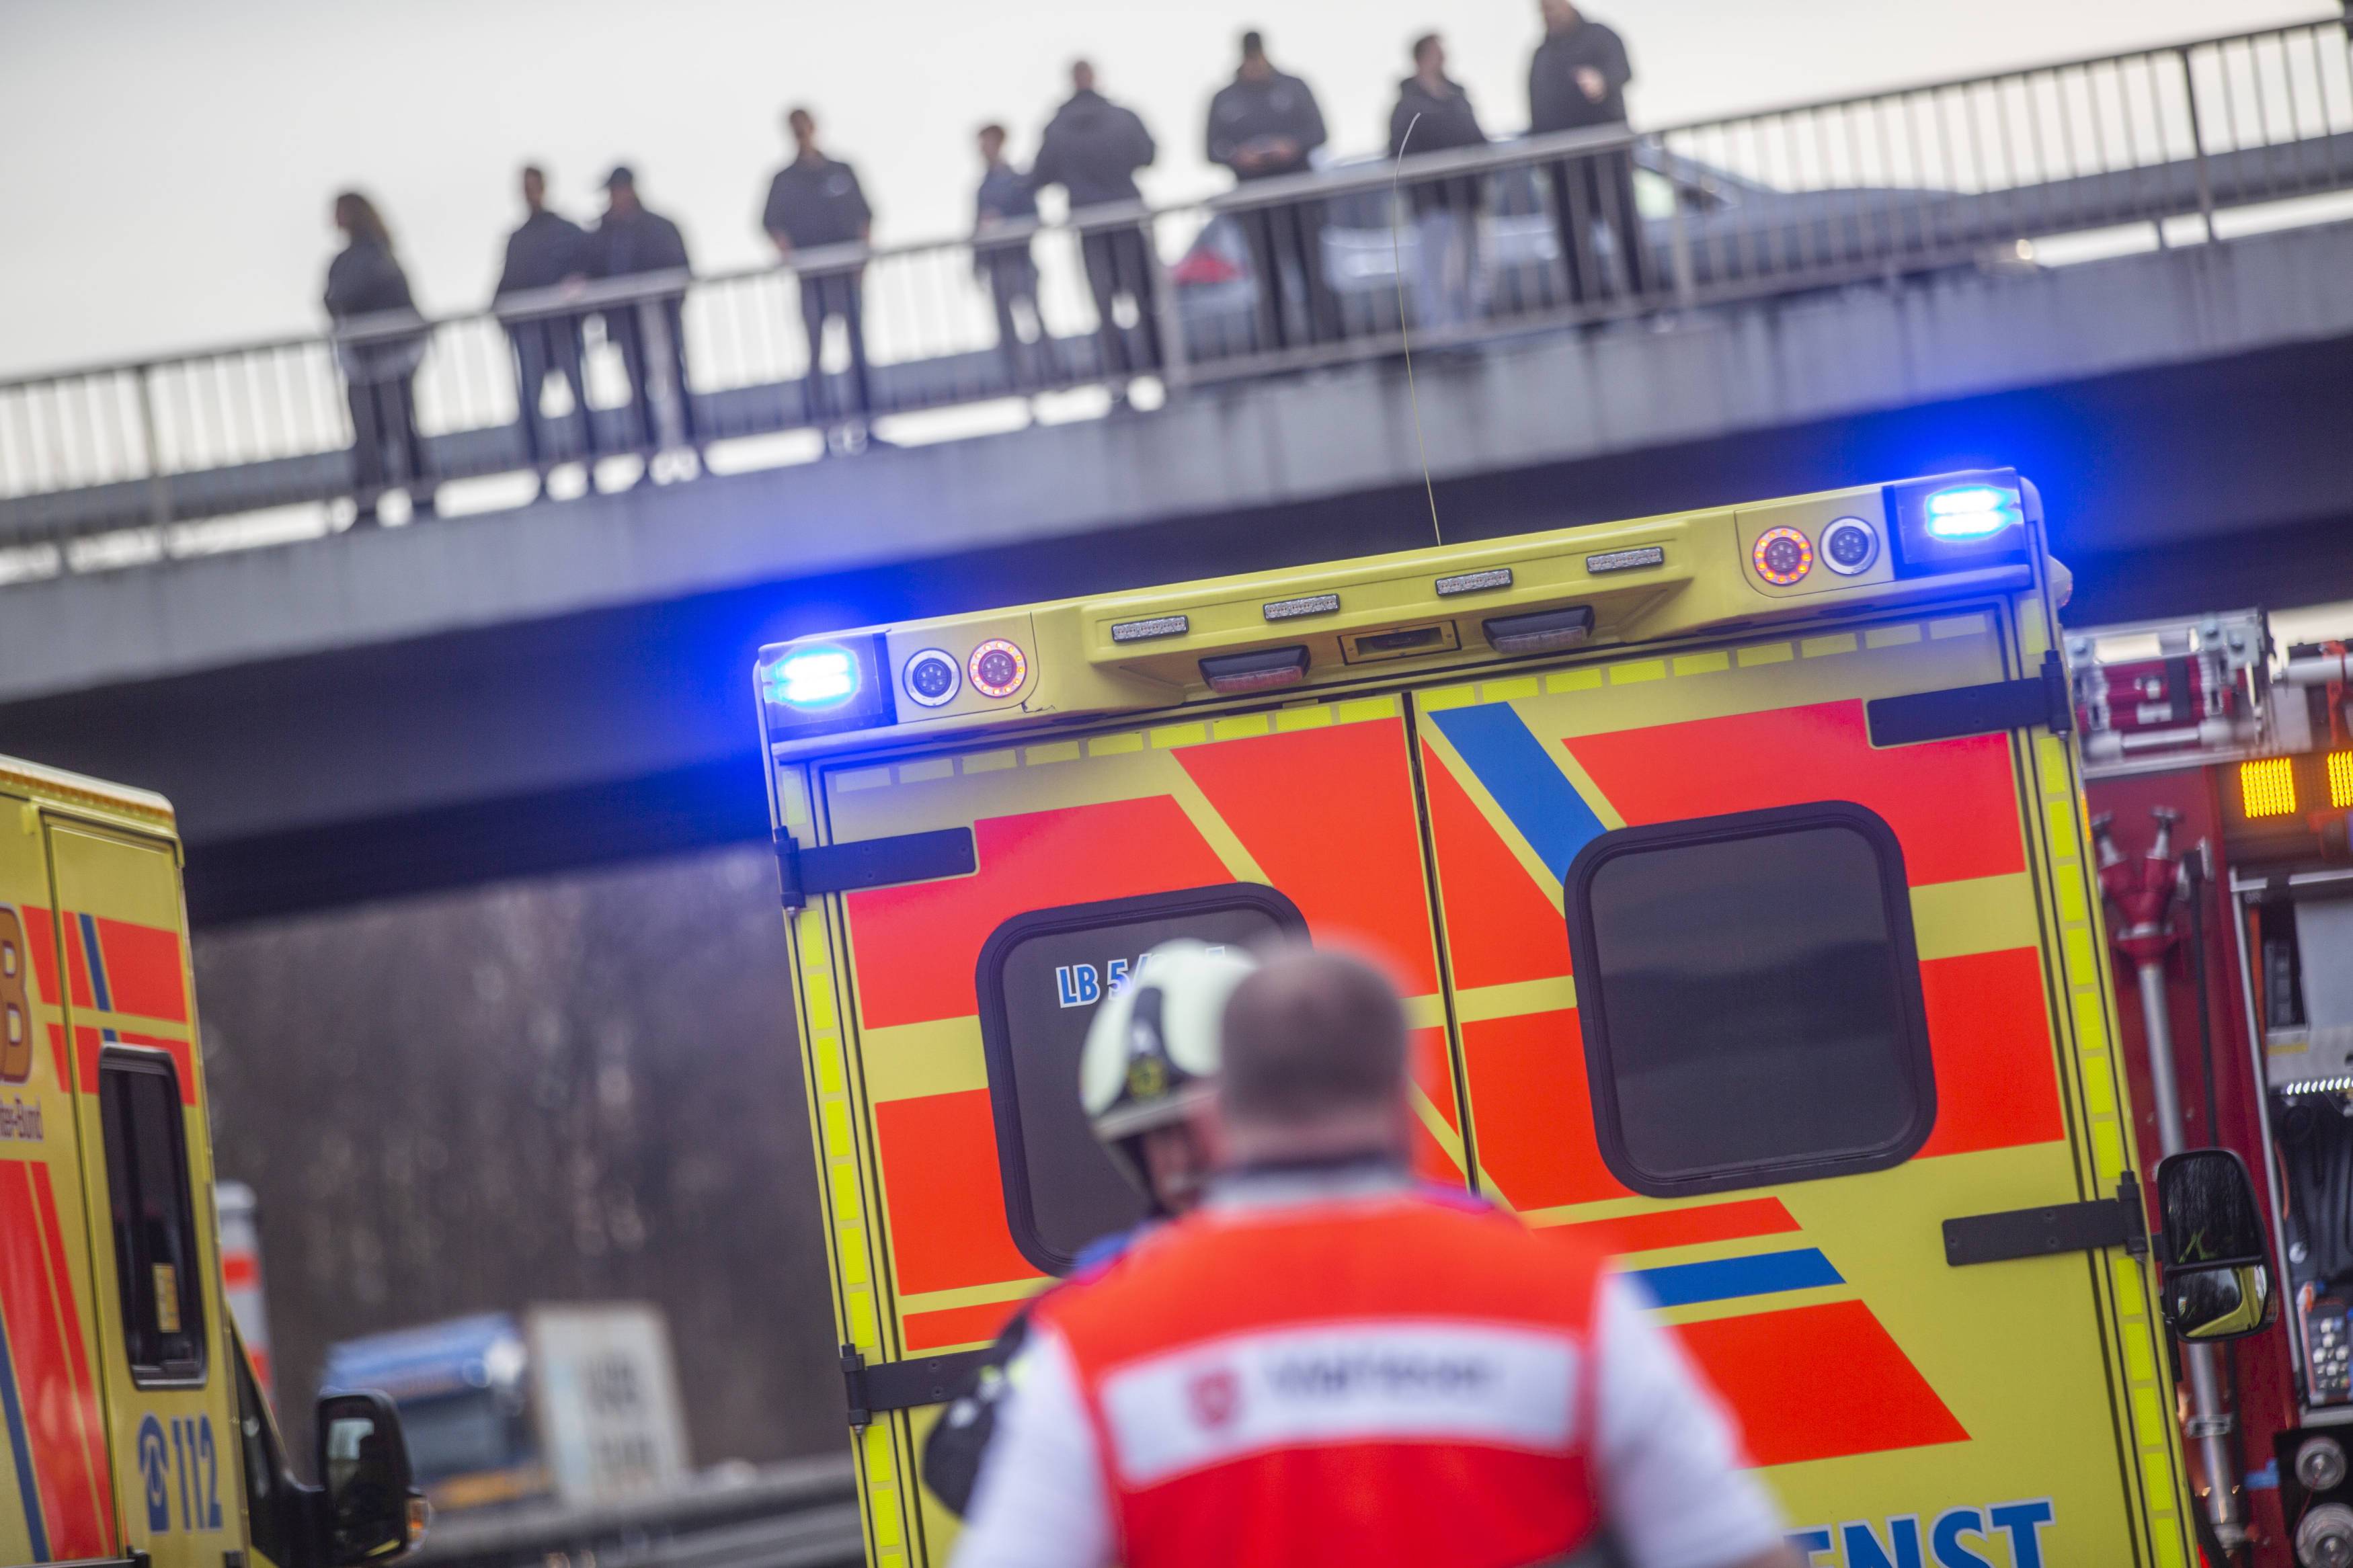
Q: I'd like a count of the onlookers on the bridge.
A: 9